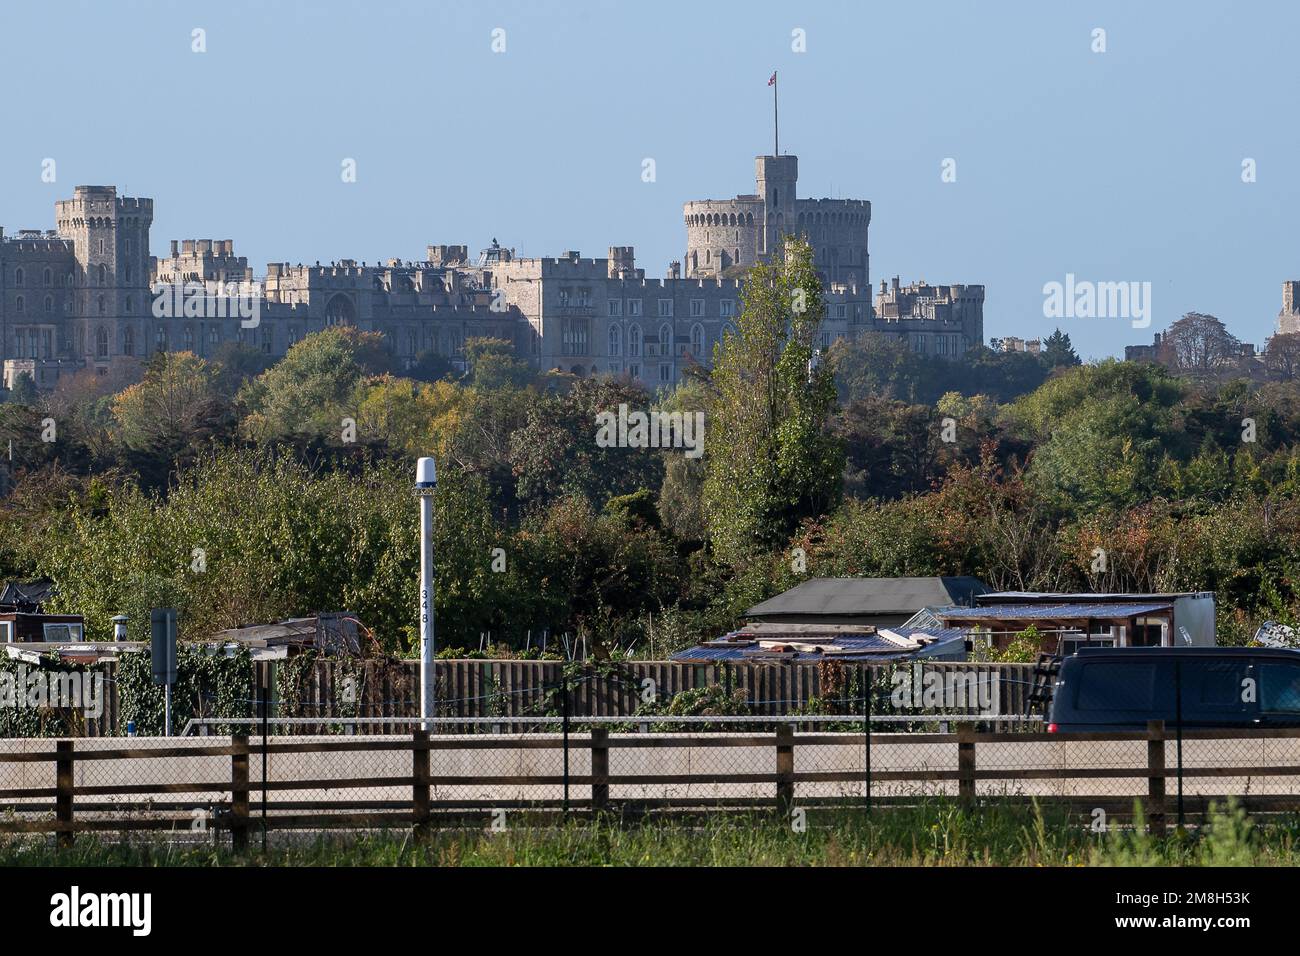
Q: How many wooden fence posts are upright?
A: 7